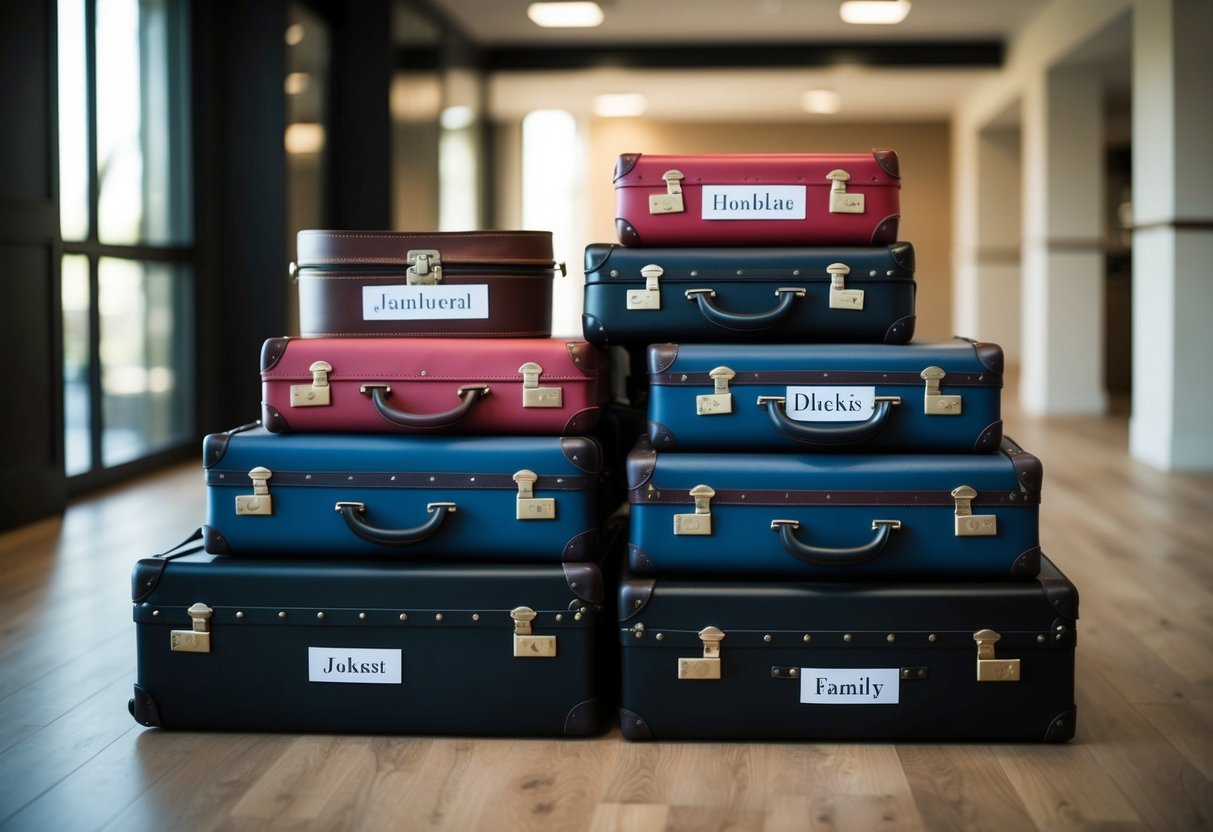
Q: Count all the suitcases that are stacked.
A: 9